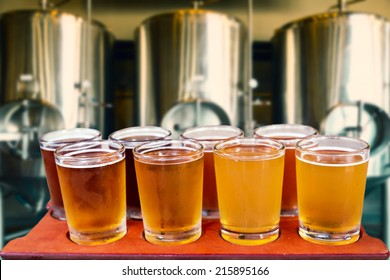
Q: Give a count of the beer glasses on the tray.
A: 8